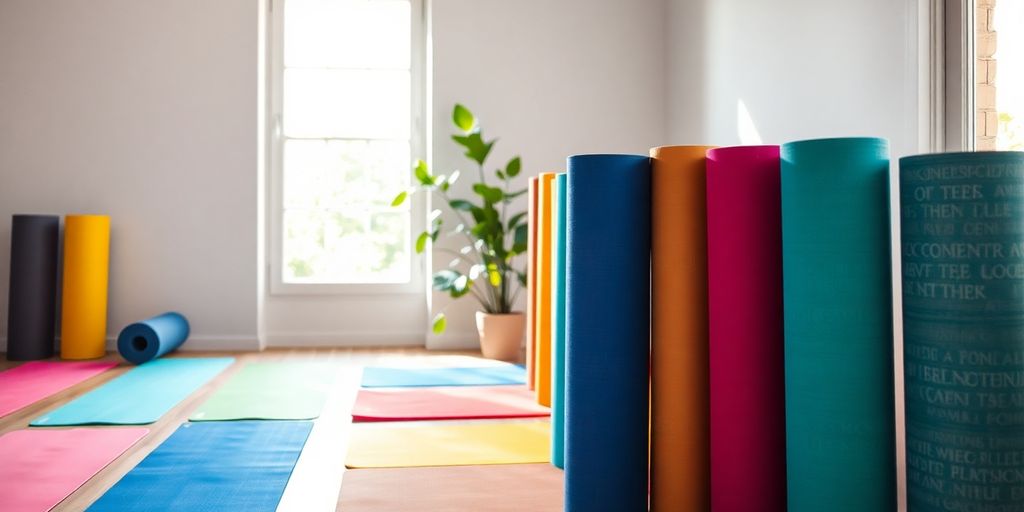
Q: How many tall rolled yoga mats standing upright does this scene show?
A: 10